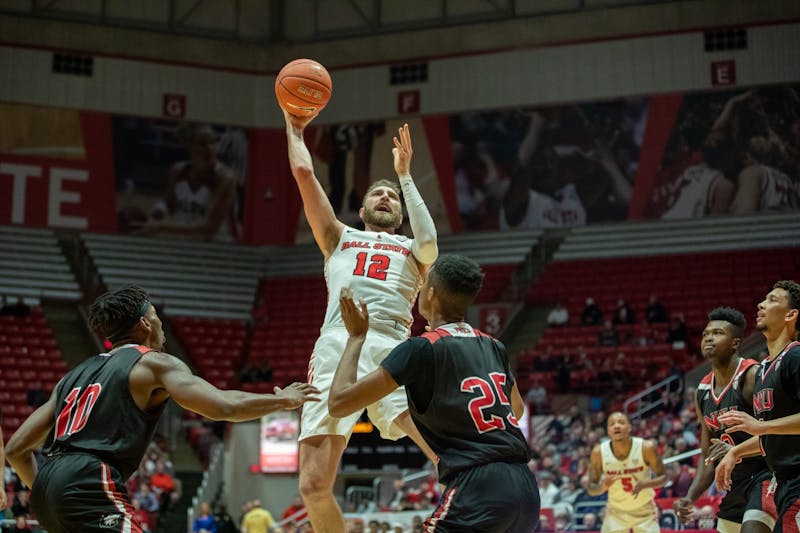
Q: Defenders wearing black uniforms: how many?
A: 4